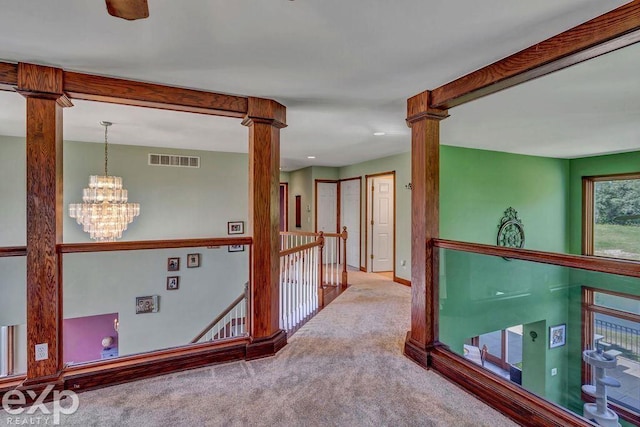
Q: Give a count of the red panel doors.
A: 0